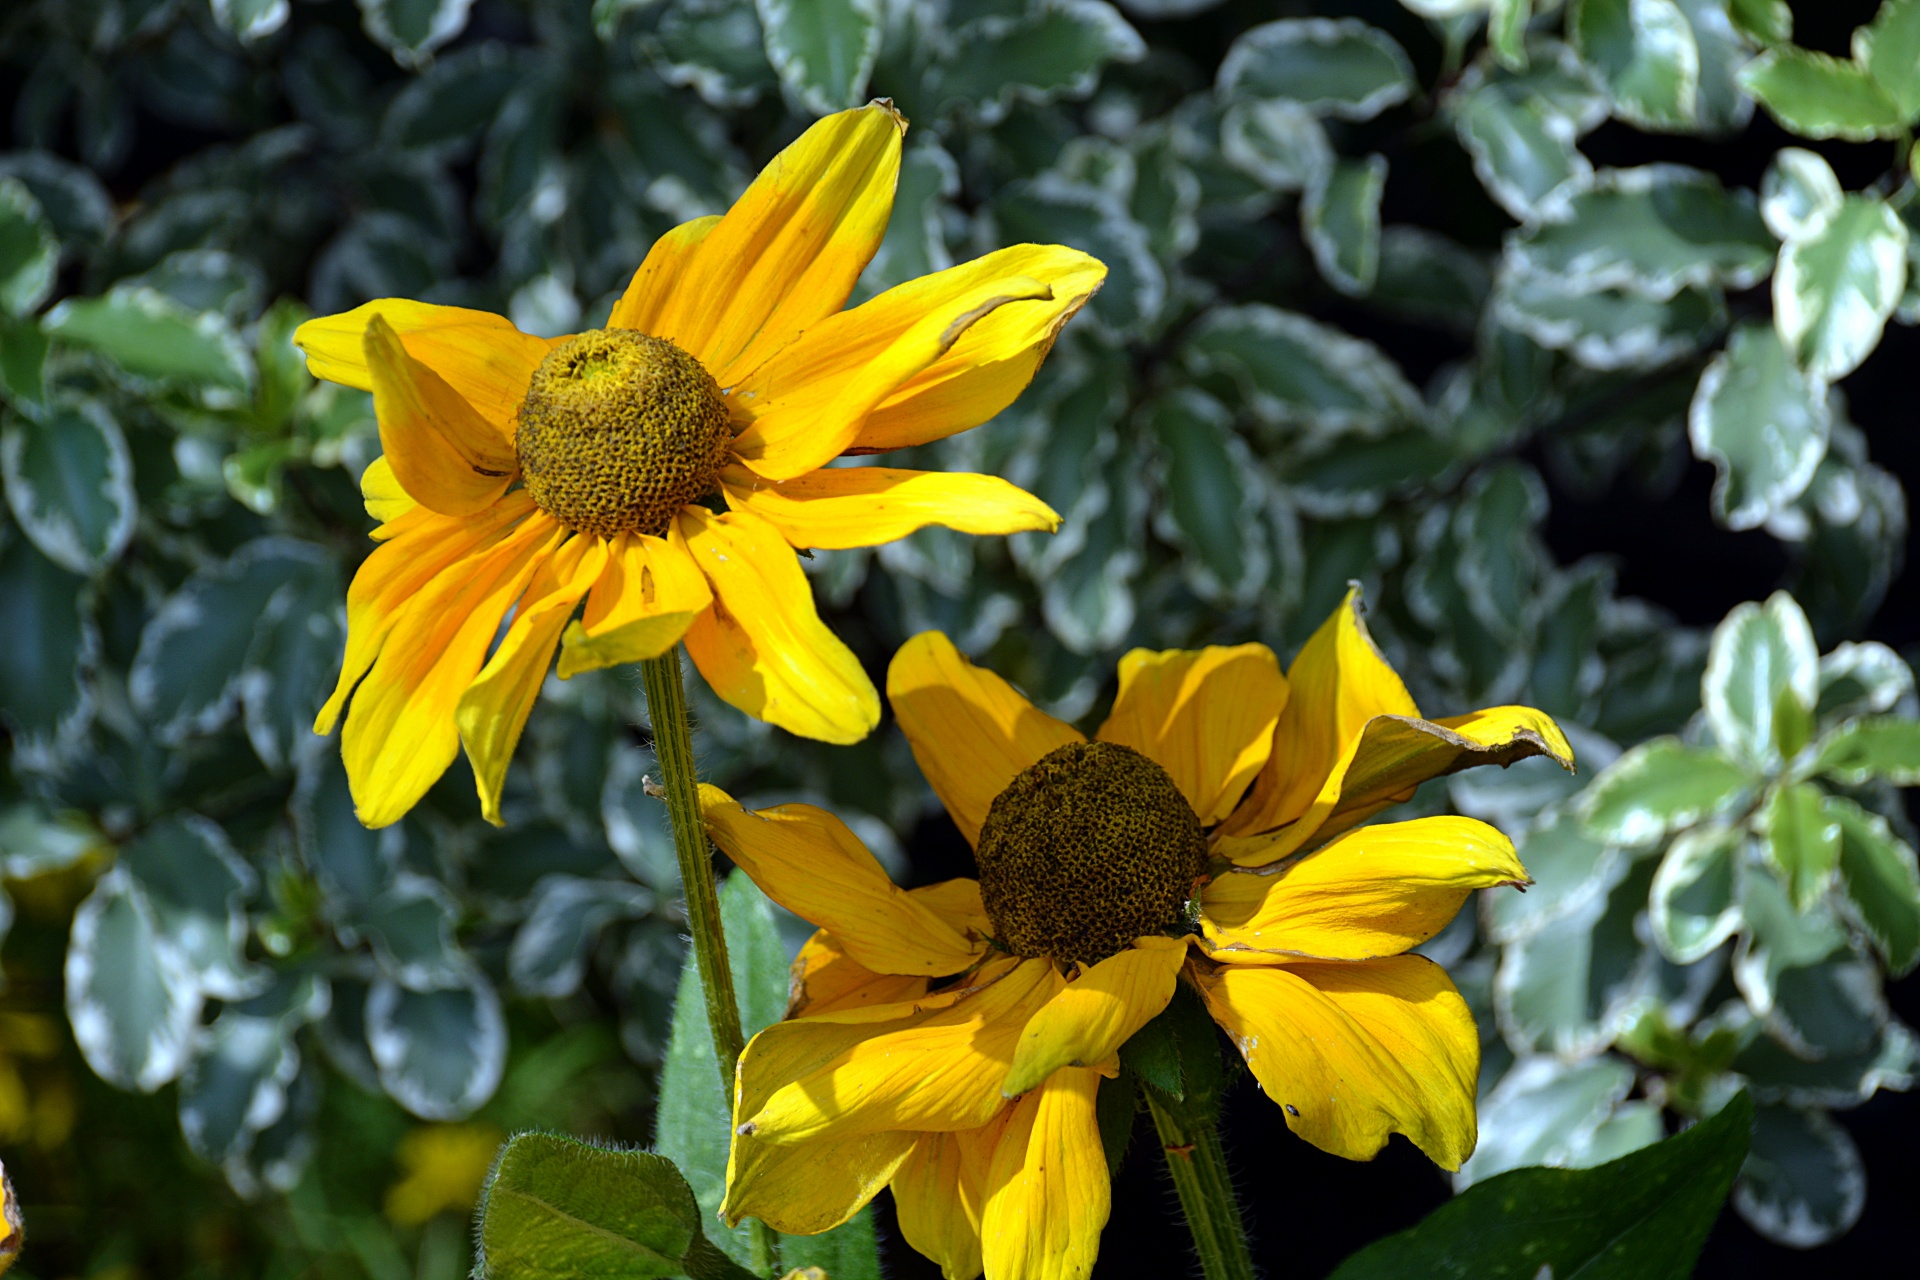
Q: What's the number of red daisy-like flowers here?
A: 0